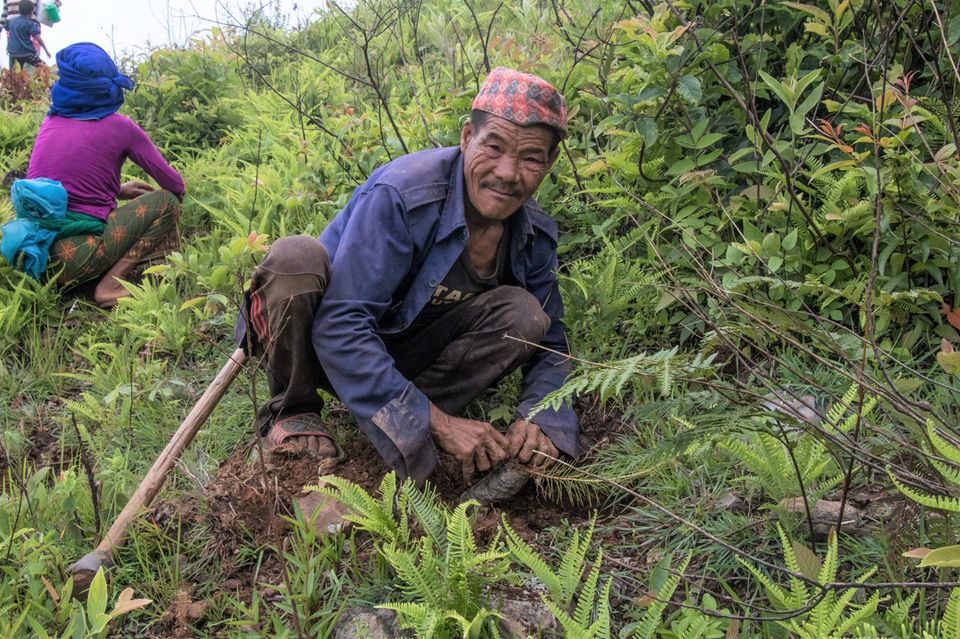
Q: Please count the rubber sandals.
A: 1